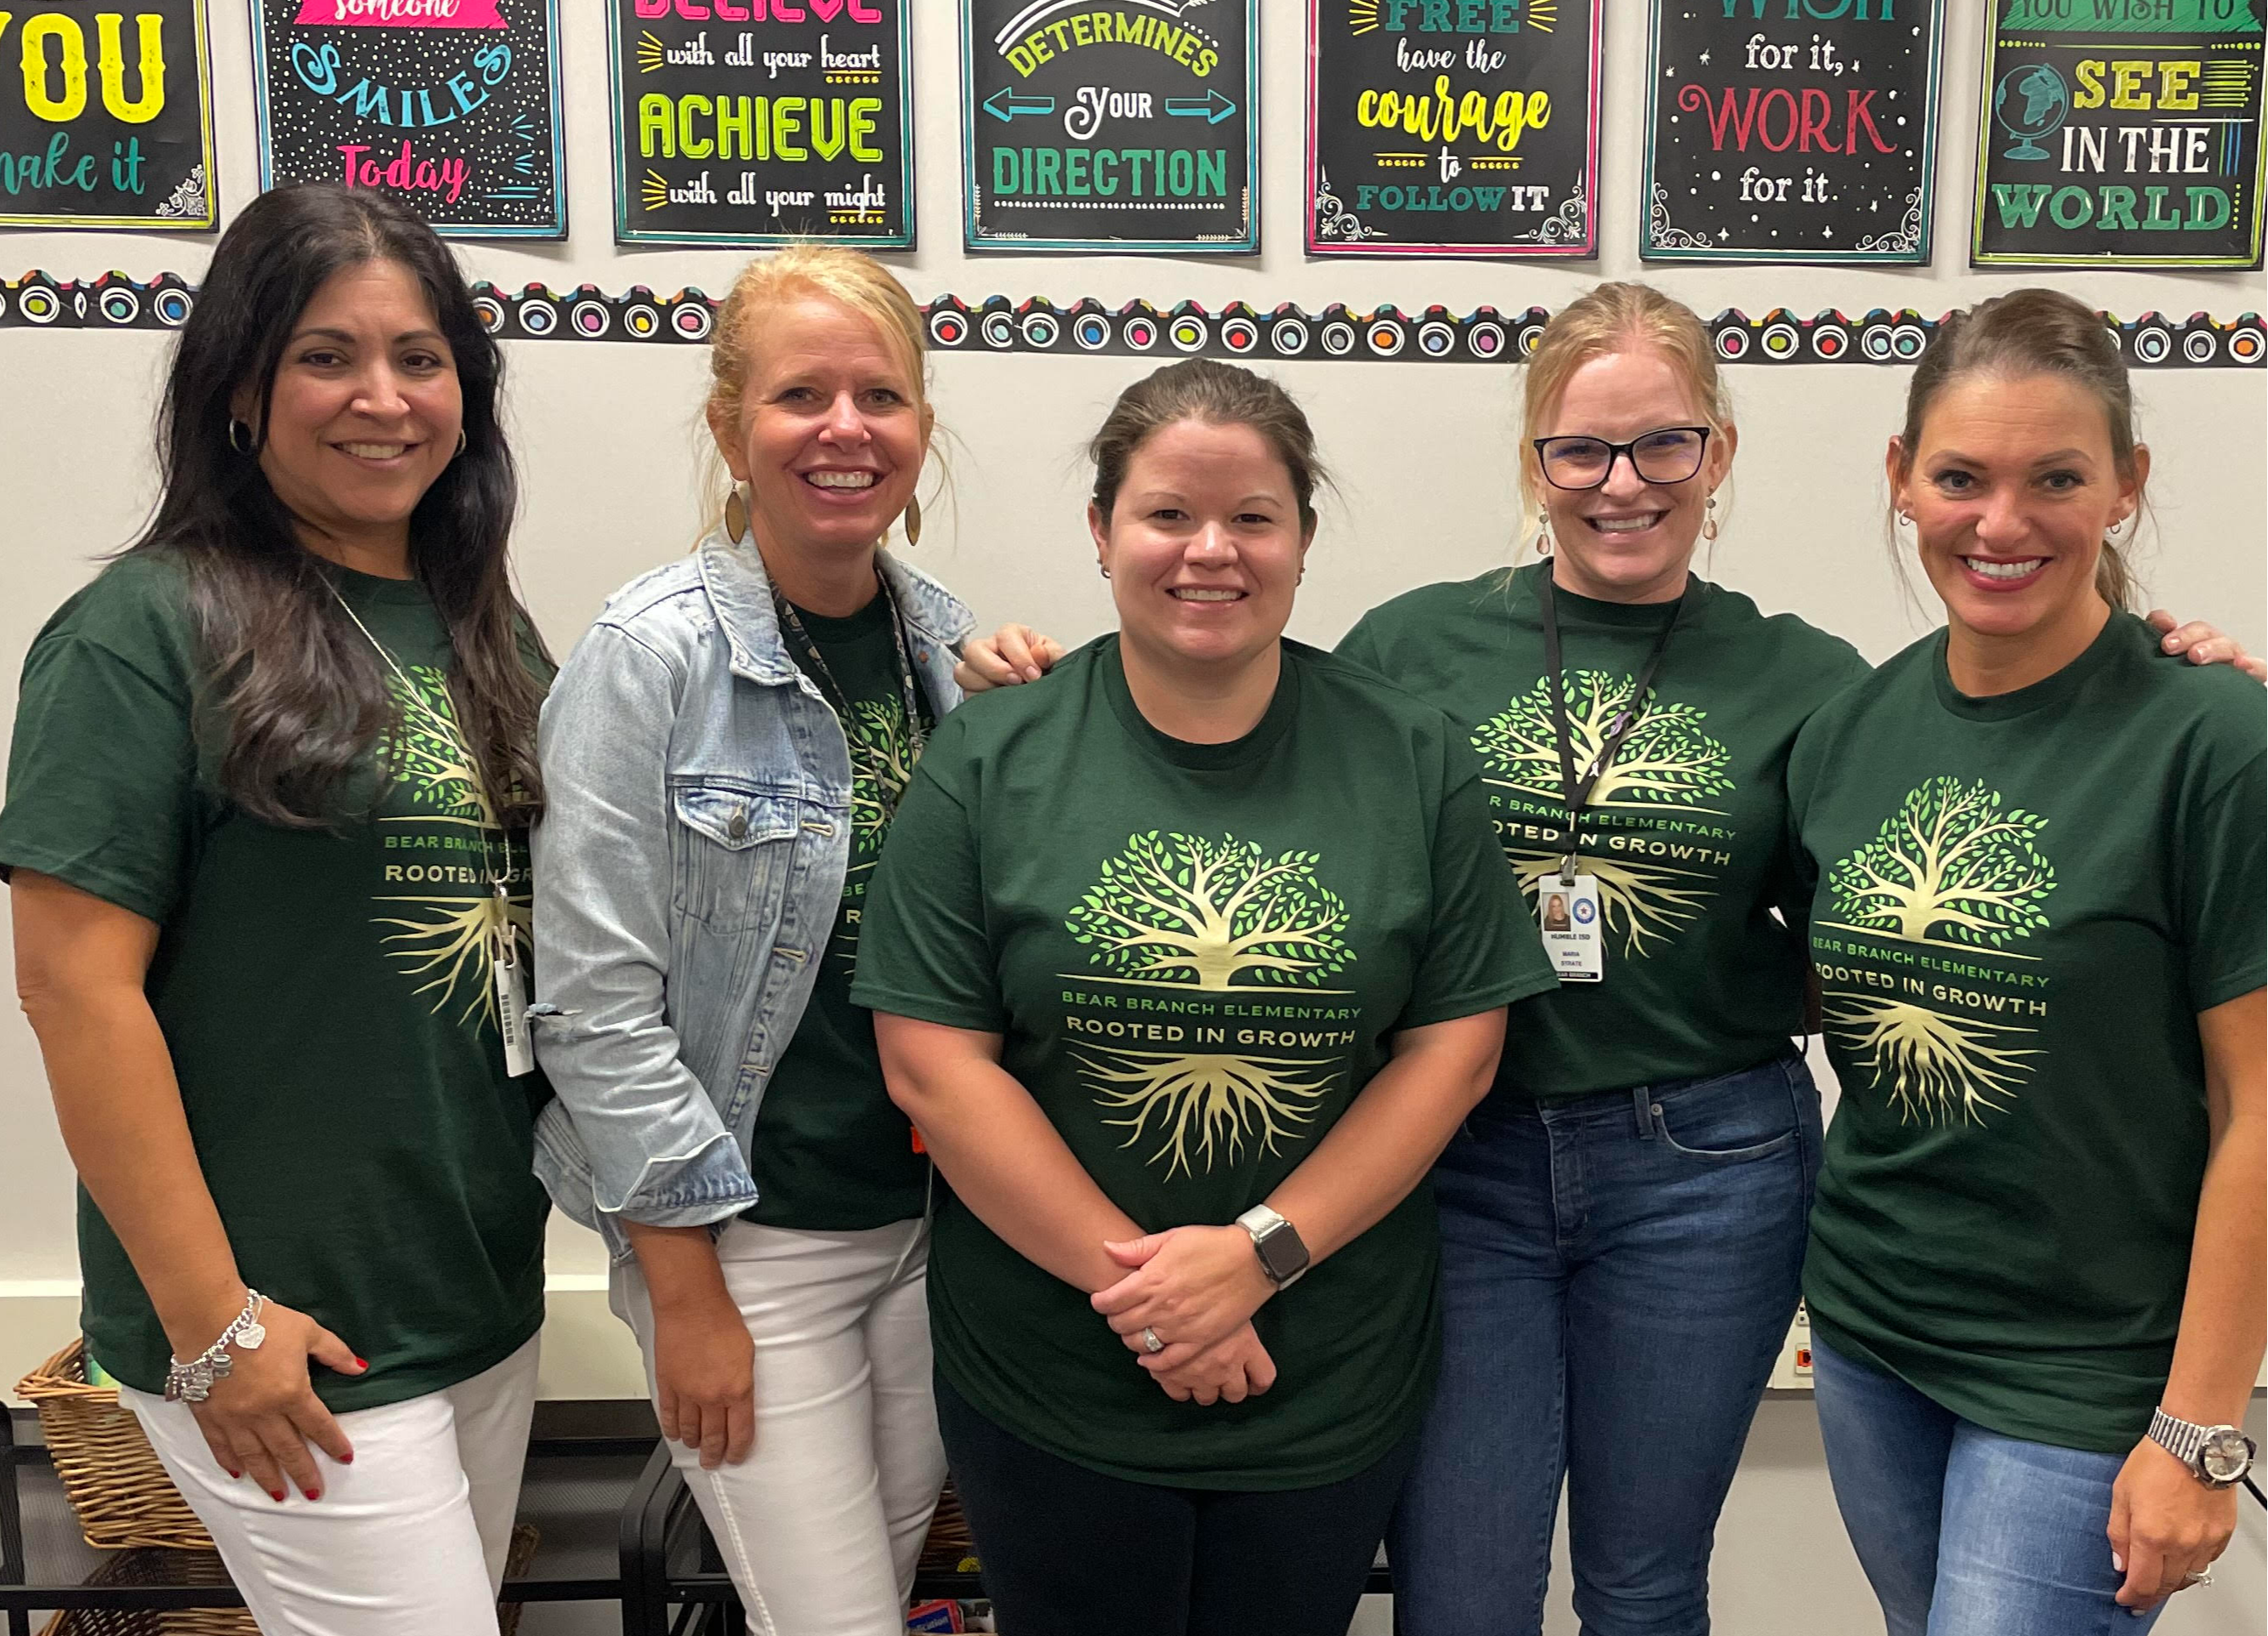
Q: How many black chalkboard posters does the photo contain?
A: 7